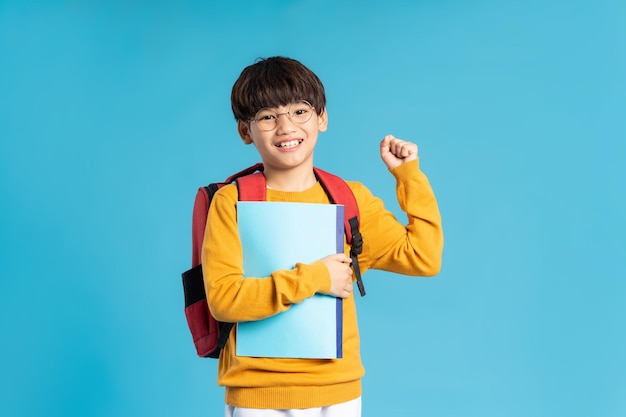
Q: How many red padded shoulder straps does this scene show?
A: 2